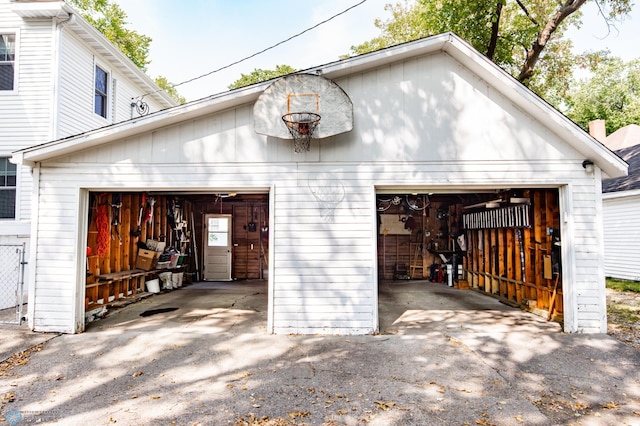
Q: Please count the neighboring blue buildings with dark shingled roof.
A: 0